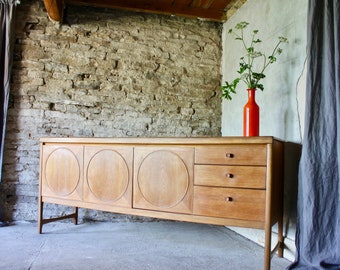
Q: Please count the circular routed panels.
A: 3